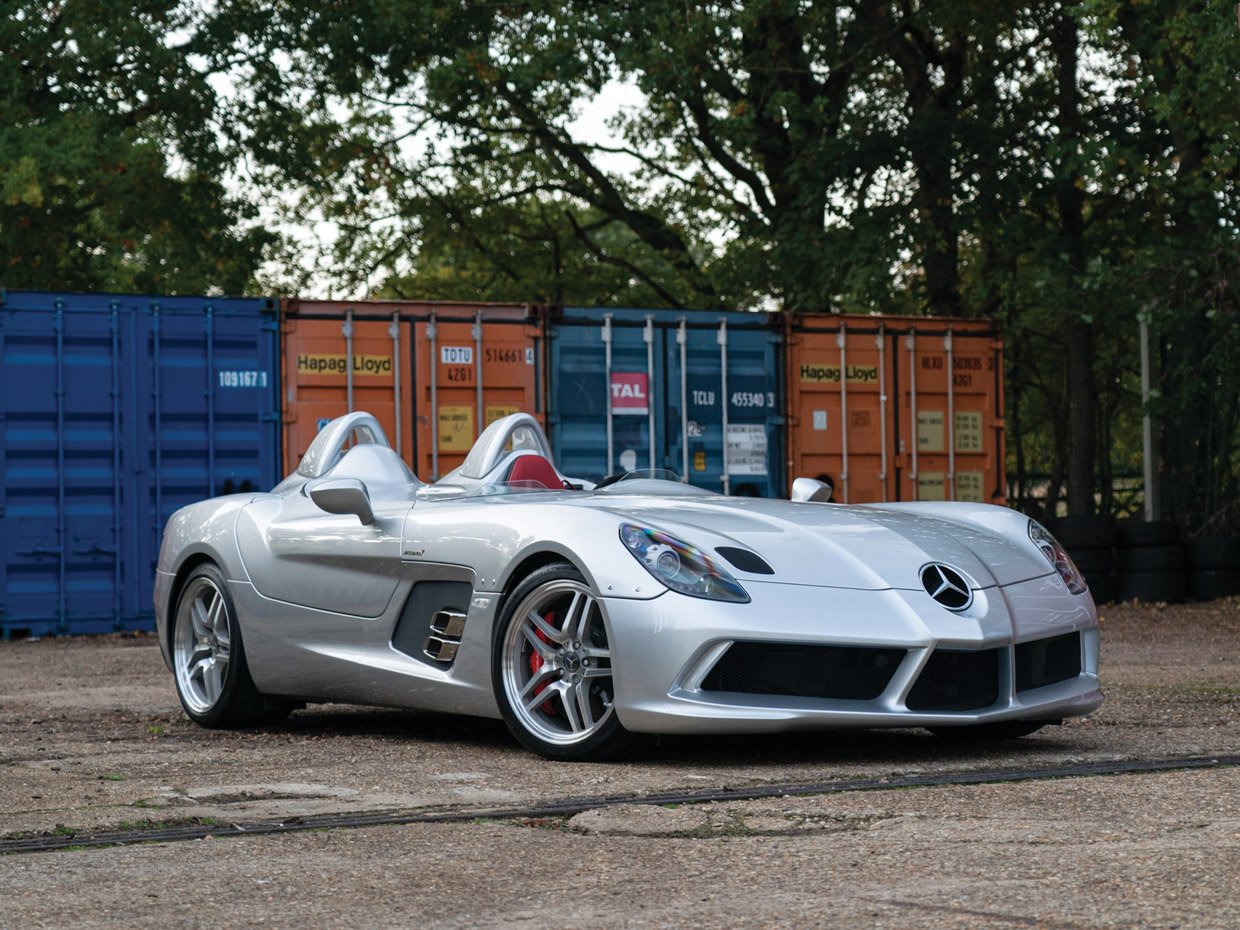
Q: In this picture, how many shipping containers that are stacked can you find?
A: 4